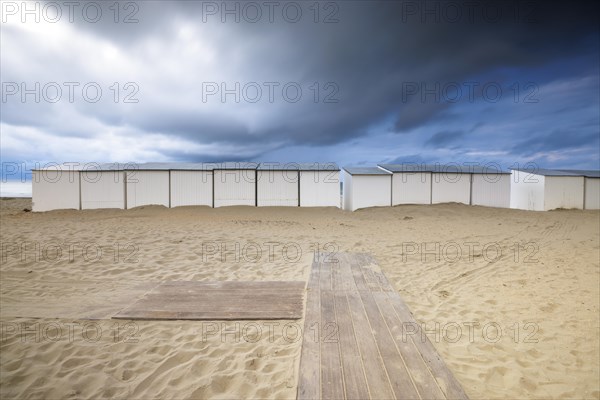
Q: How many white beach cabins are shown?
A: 13